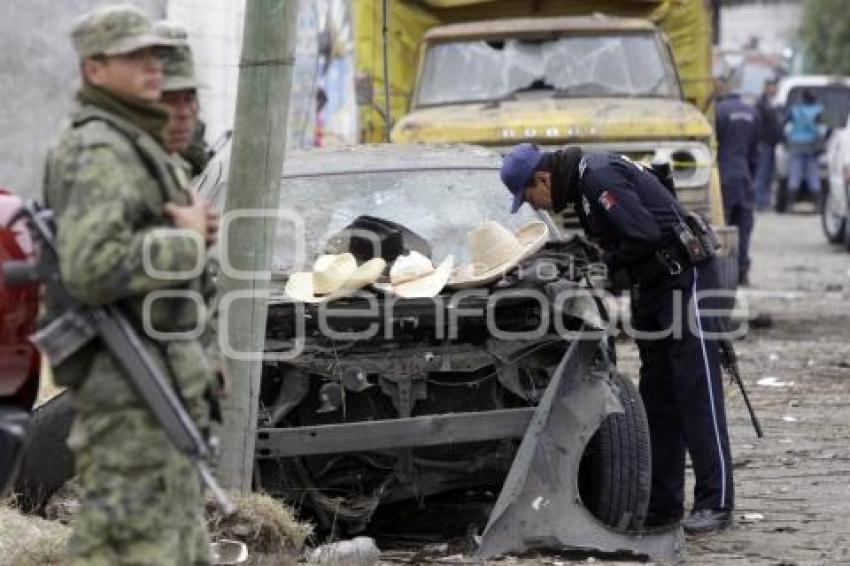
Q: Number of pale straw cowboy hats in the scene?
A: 3